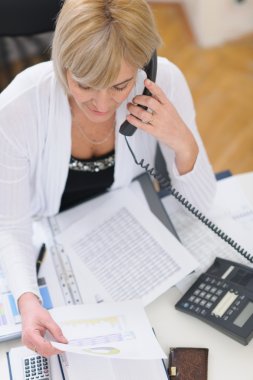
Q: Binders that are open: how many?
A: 1